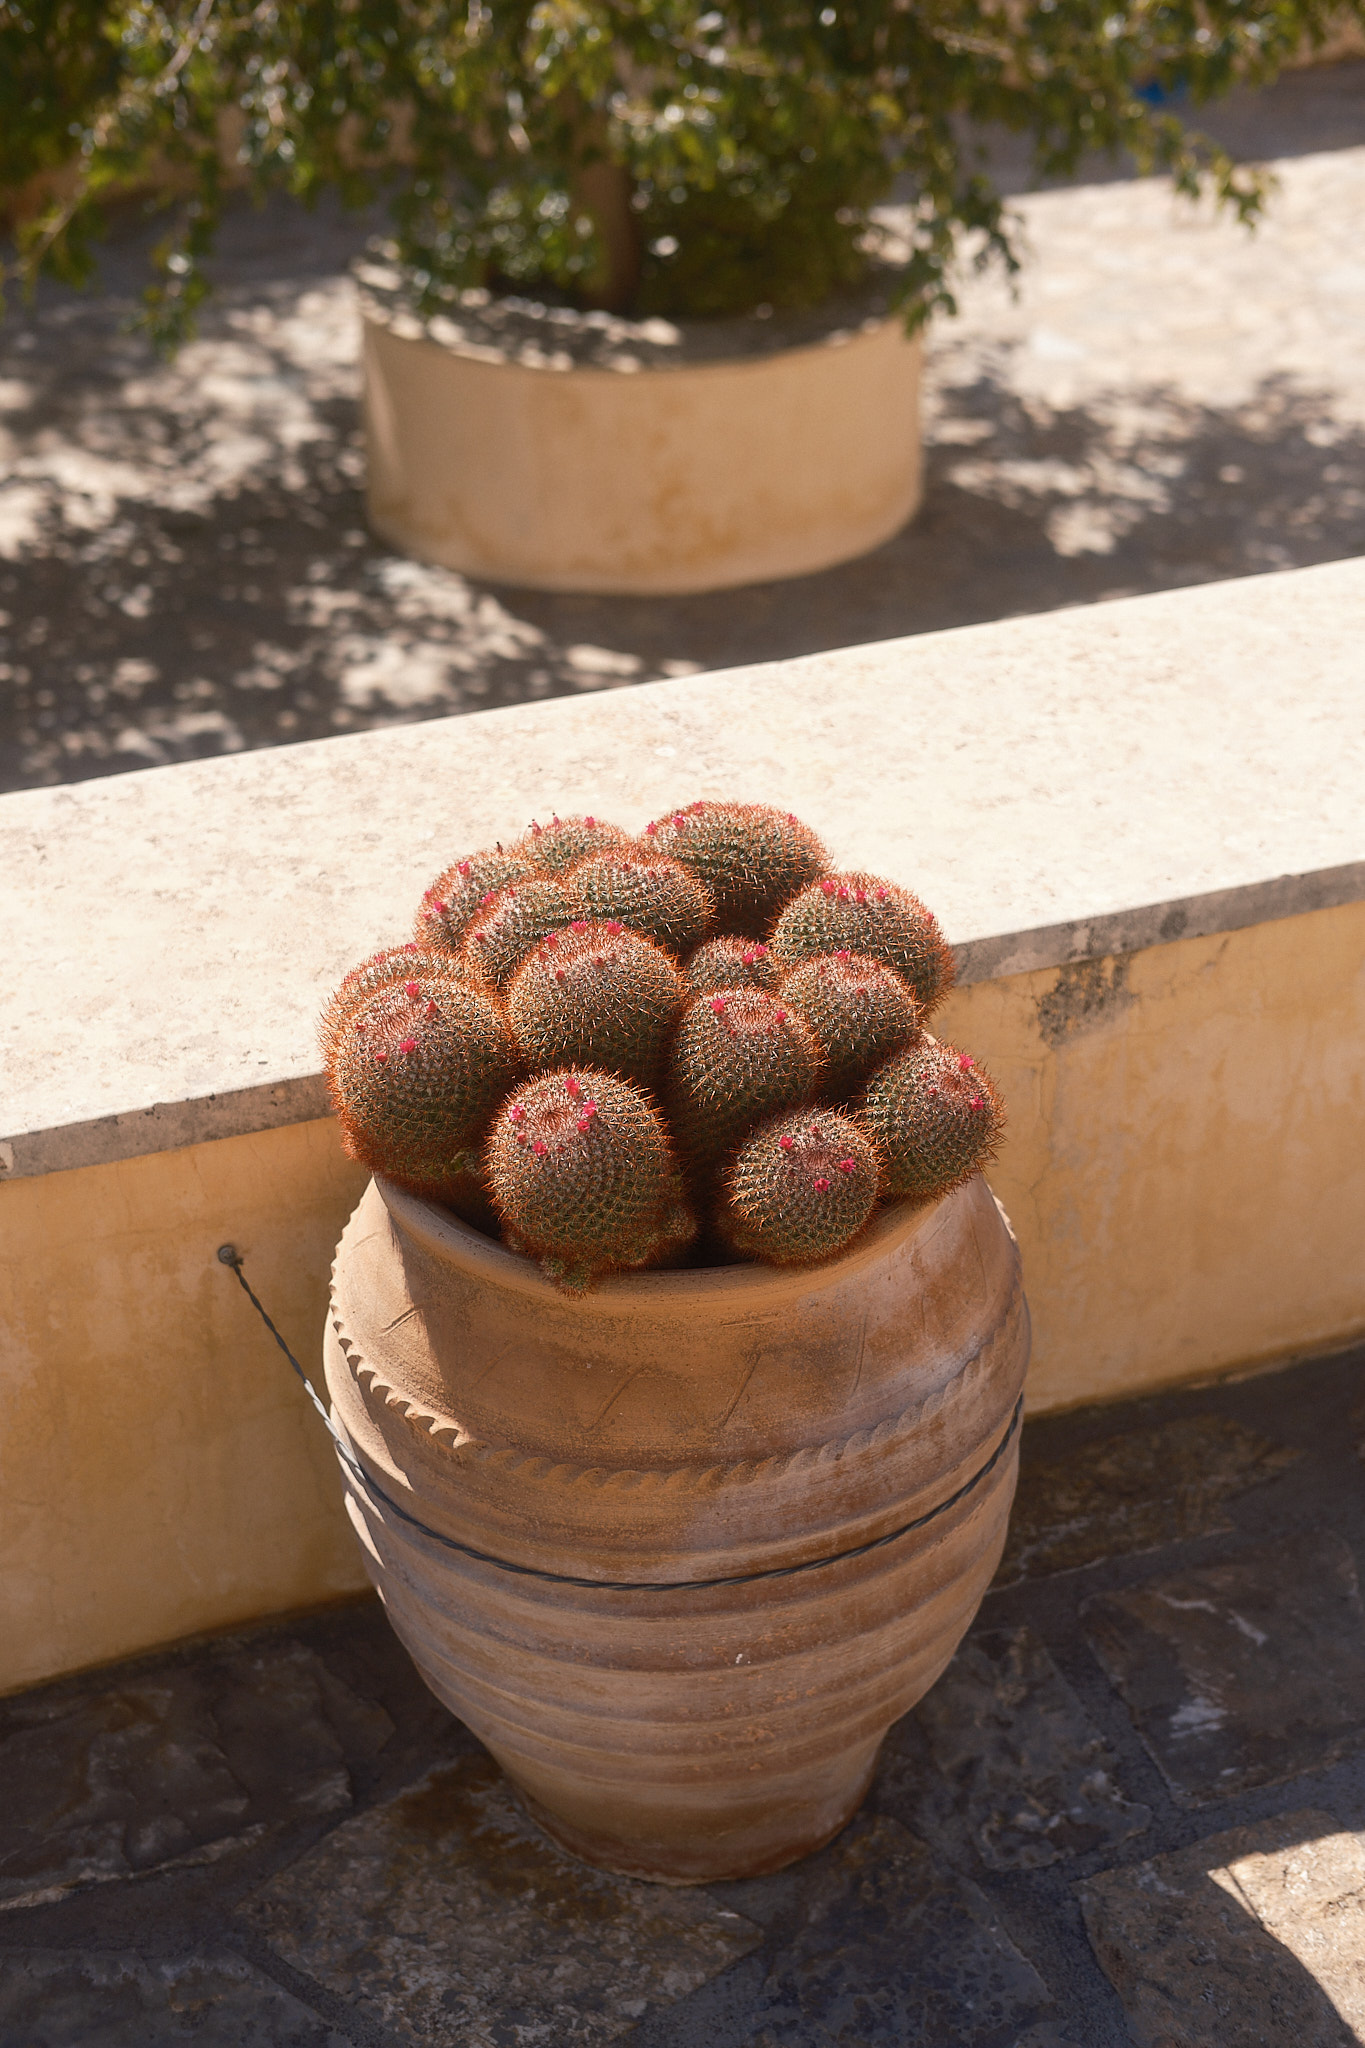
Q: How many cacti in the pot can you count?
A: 15